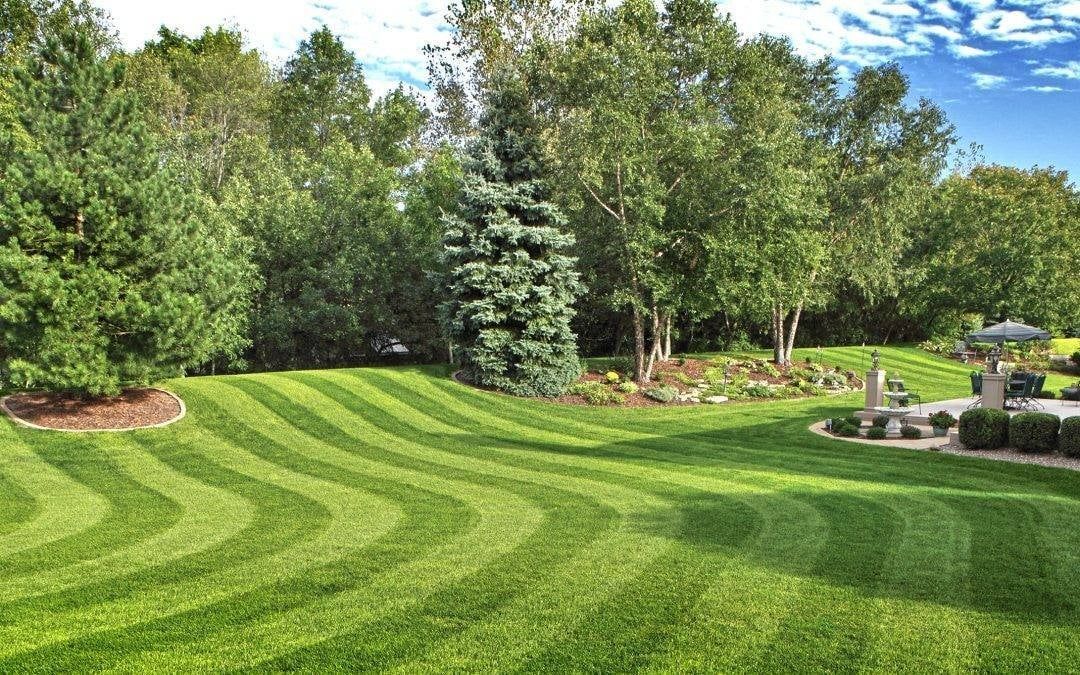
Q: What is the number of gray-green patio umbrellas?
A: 1